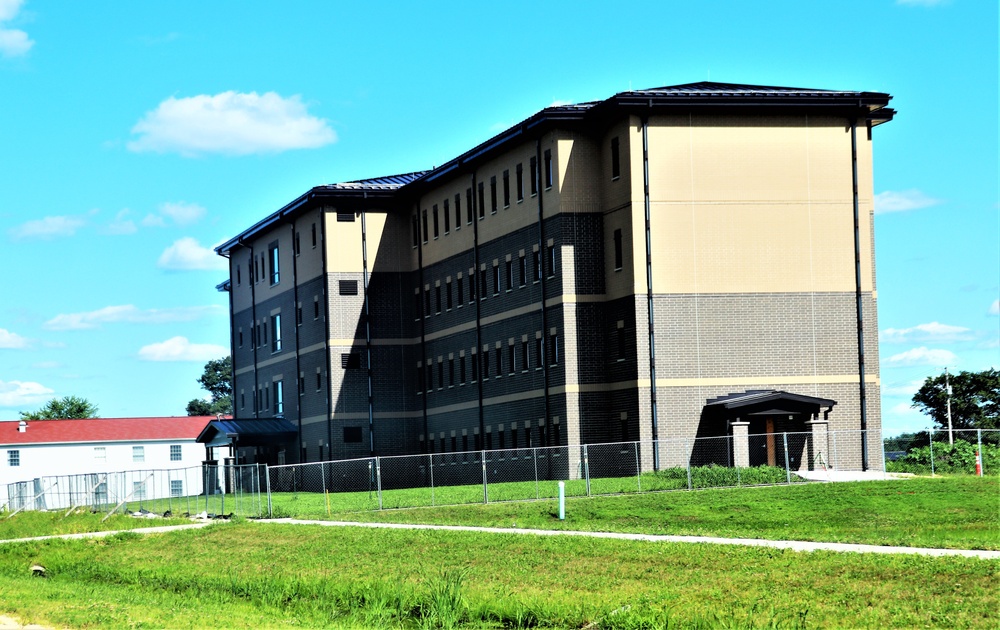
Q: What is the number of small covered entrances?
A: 2